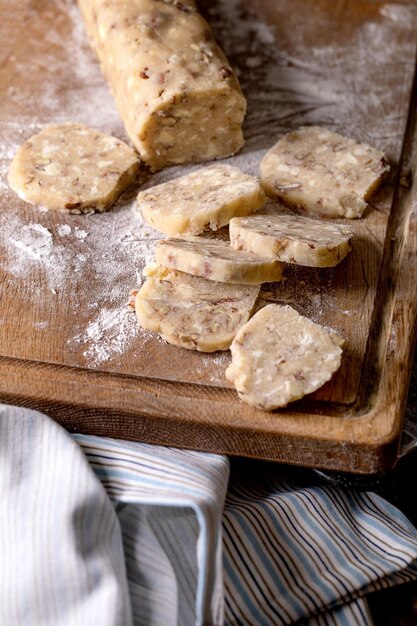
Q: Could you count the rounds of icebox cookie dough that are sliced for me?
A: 7